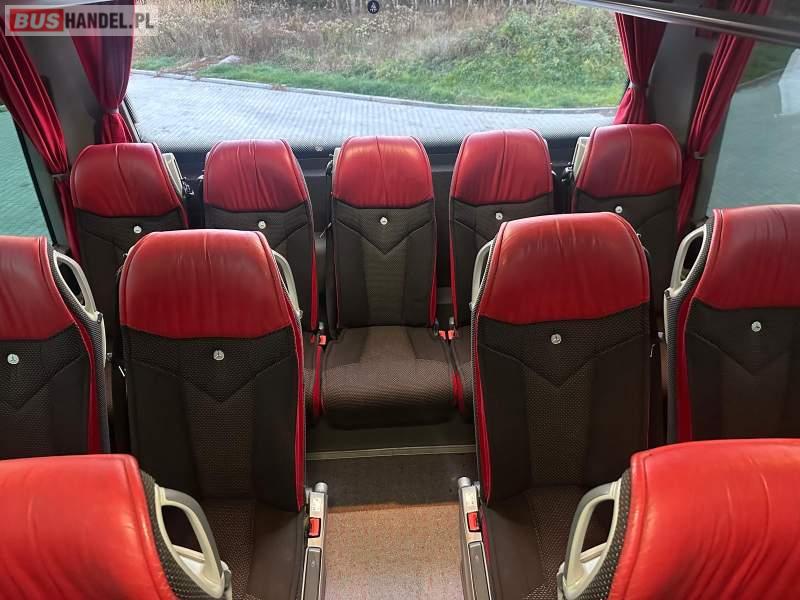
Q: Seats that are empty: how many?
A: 11